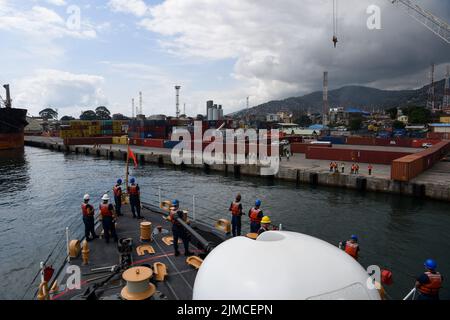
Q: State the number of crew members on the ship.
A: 10